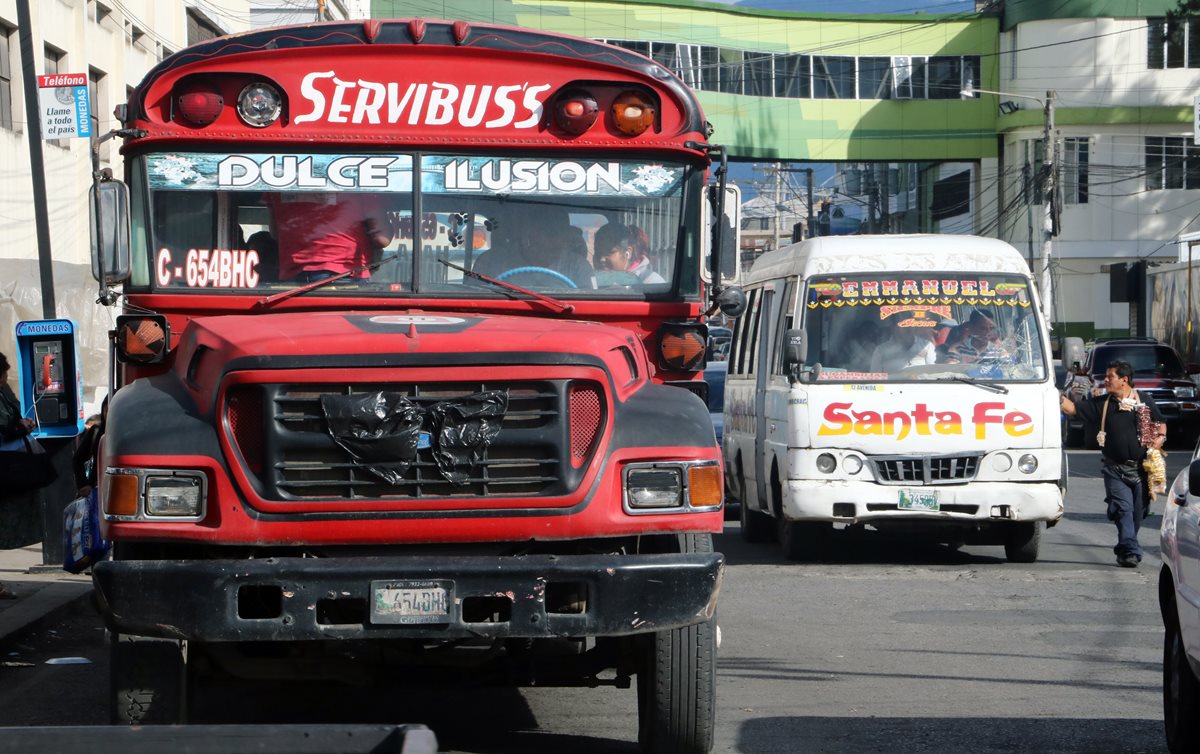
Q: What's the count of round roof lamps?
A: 4